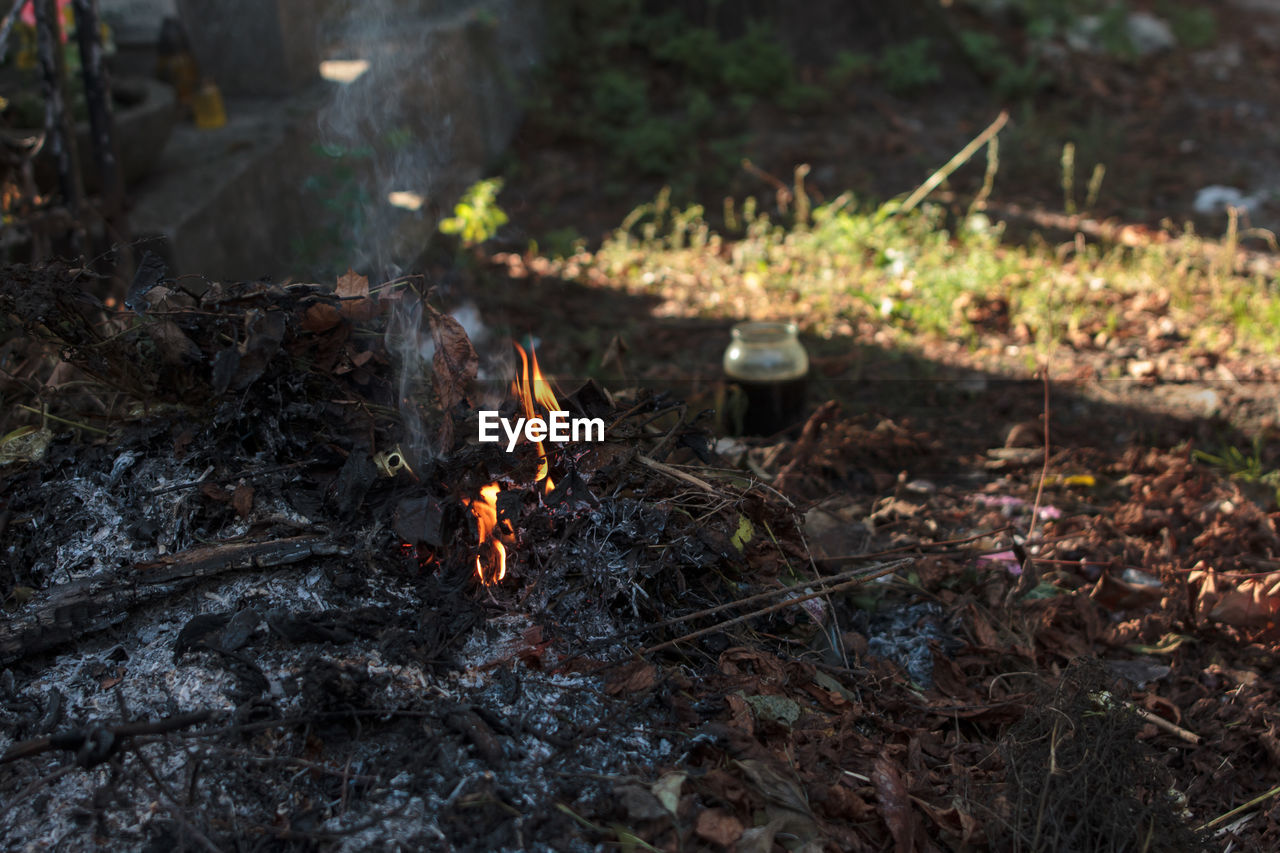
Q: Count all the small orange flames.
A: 2